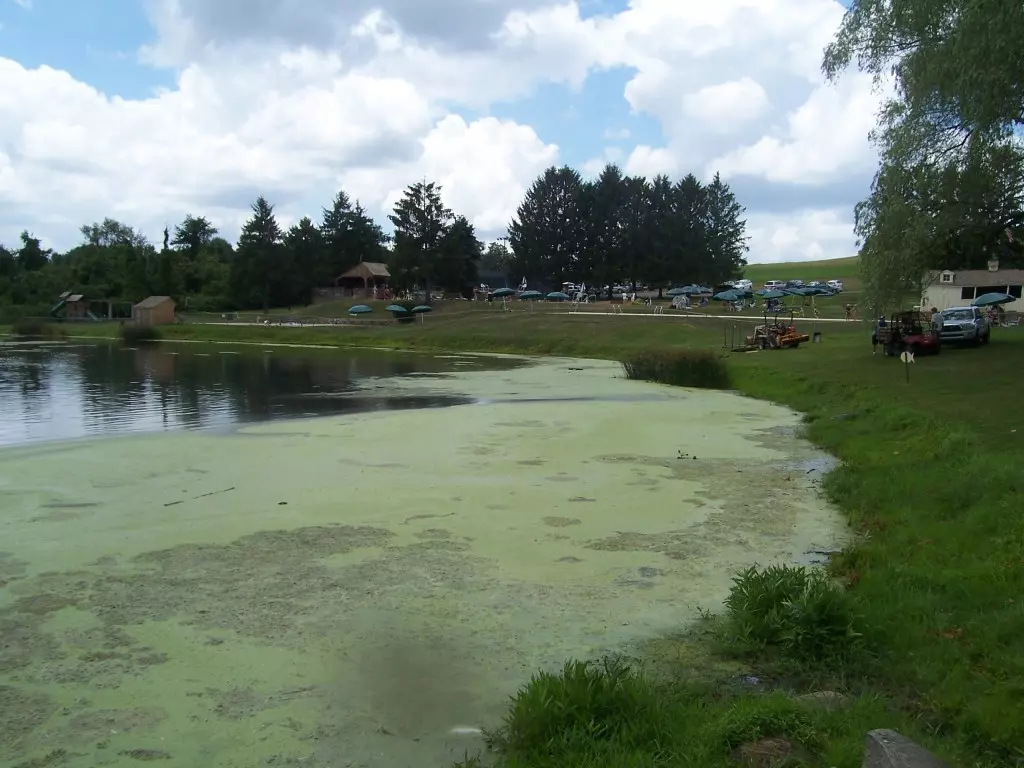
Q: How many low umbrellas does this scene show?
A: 3